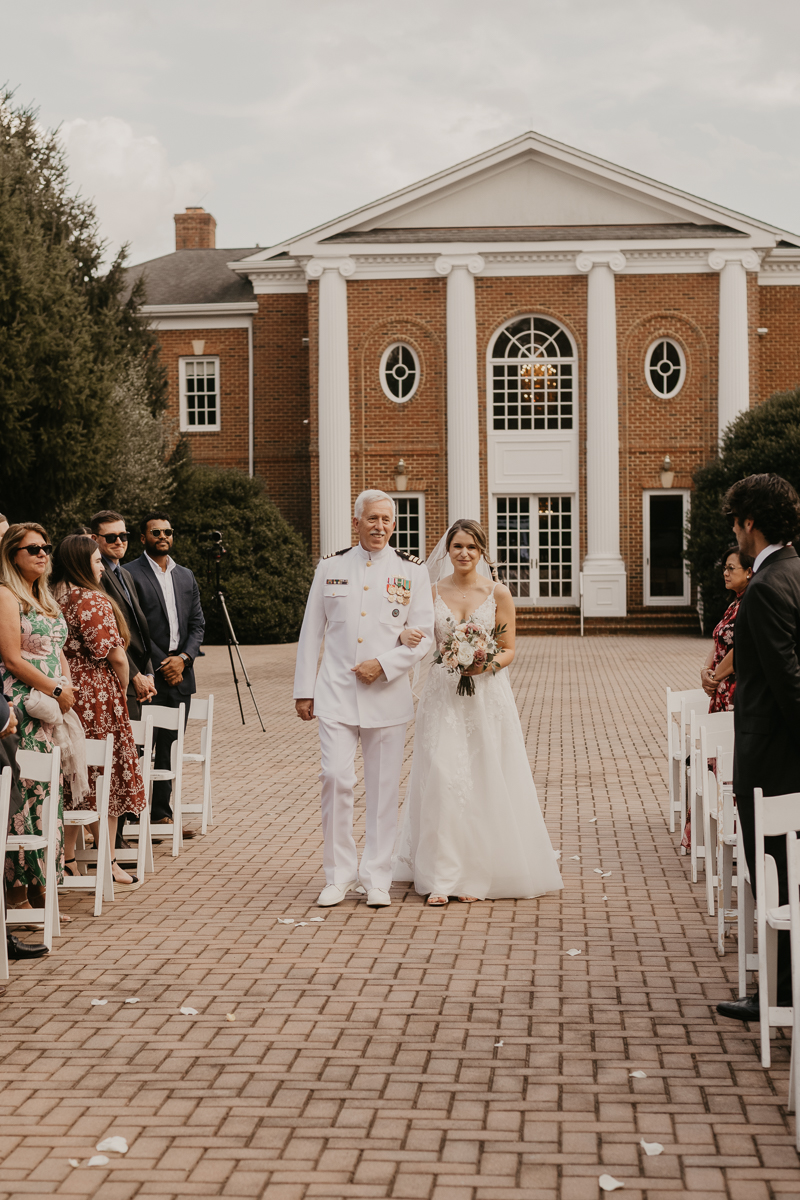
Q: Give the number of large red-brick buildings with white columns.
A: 1